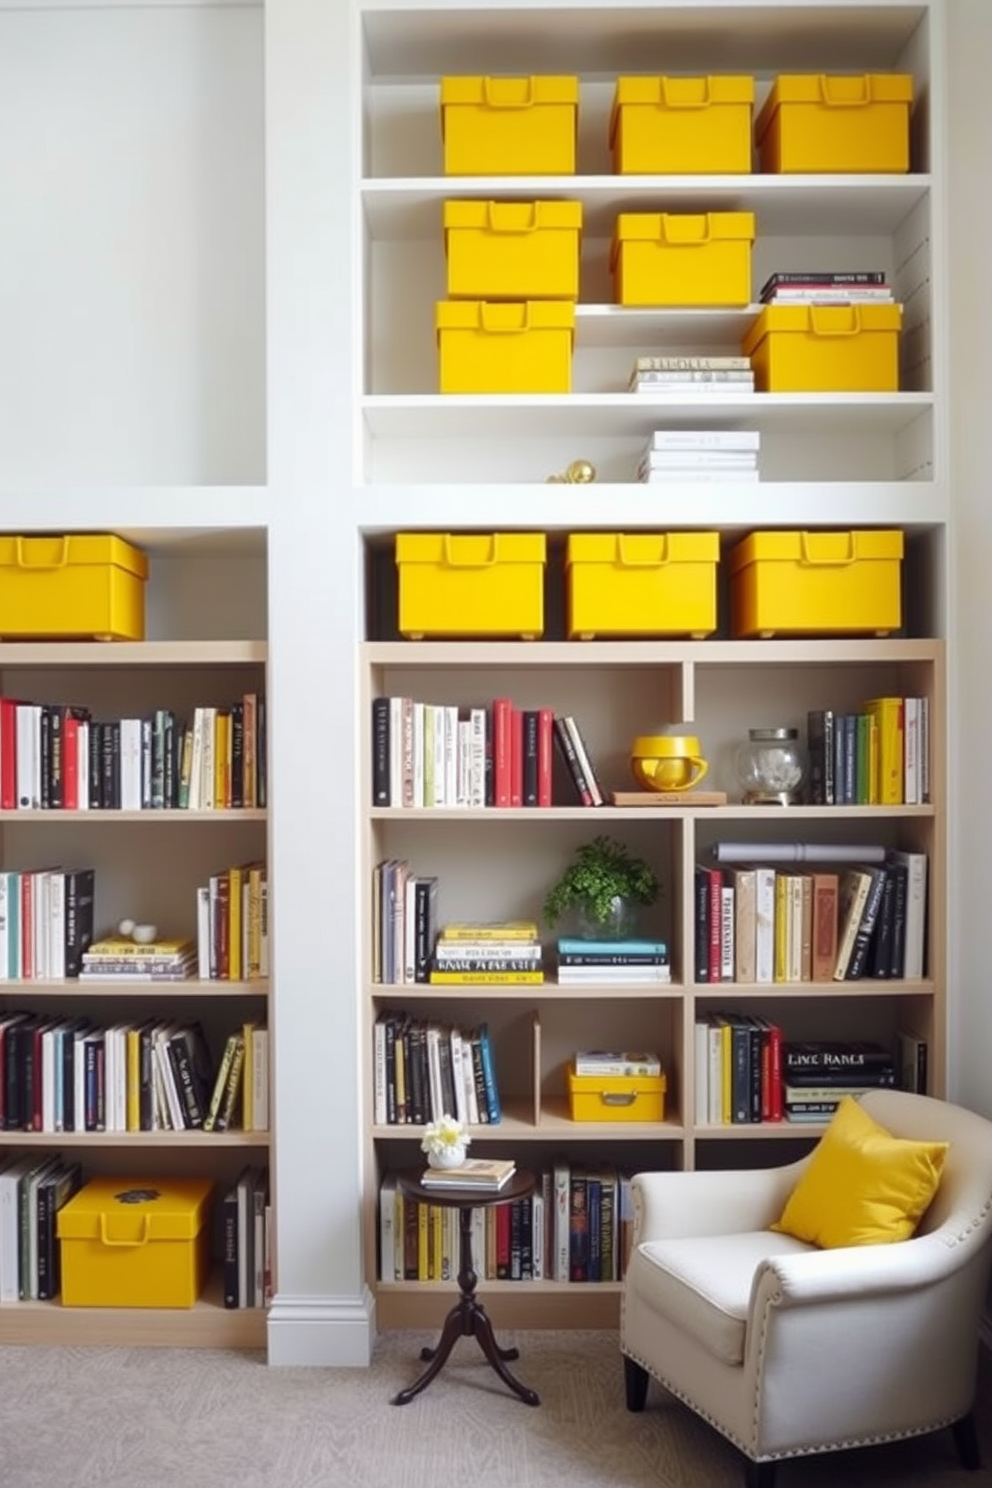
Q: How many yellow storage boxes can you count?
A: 13